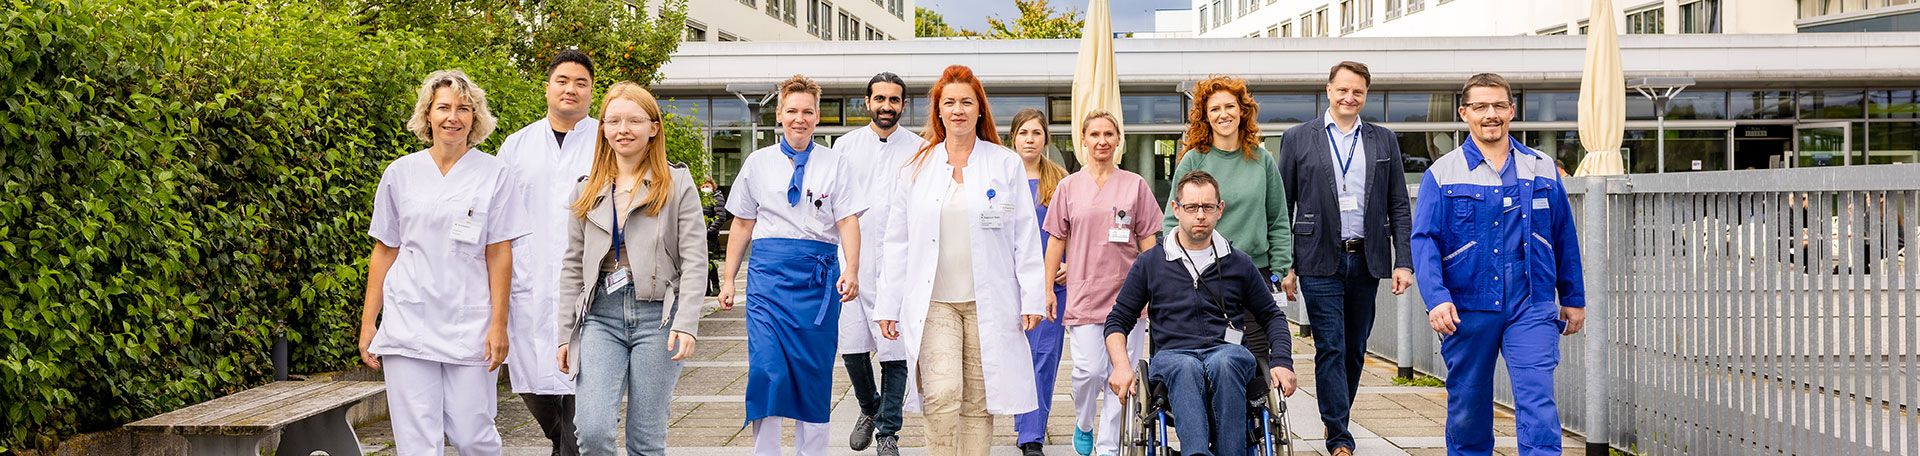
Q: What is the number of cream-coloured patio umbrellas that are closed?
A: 2